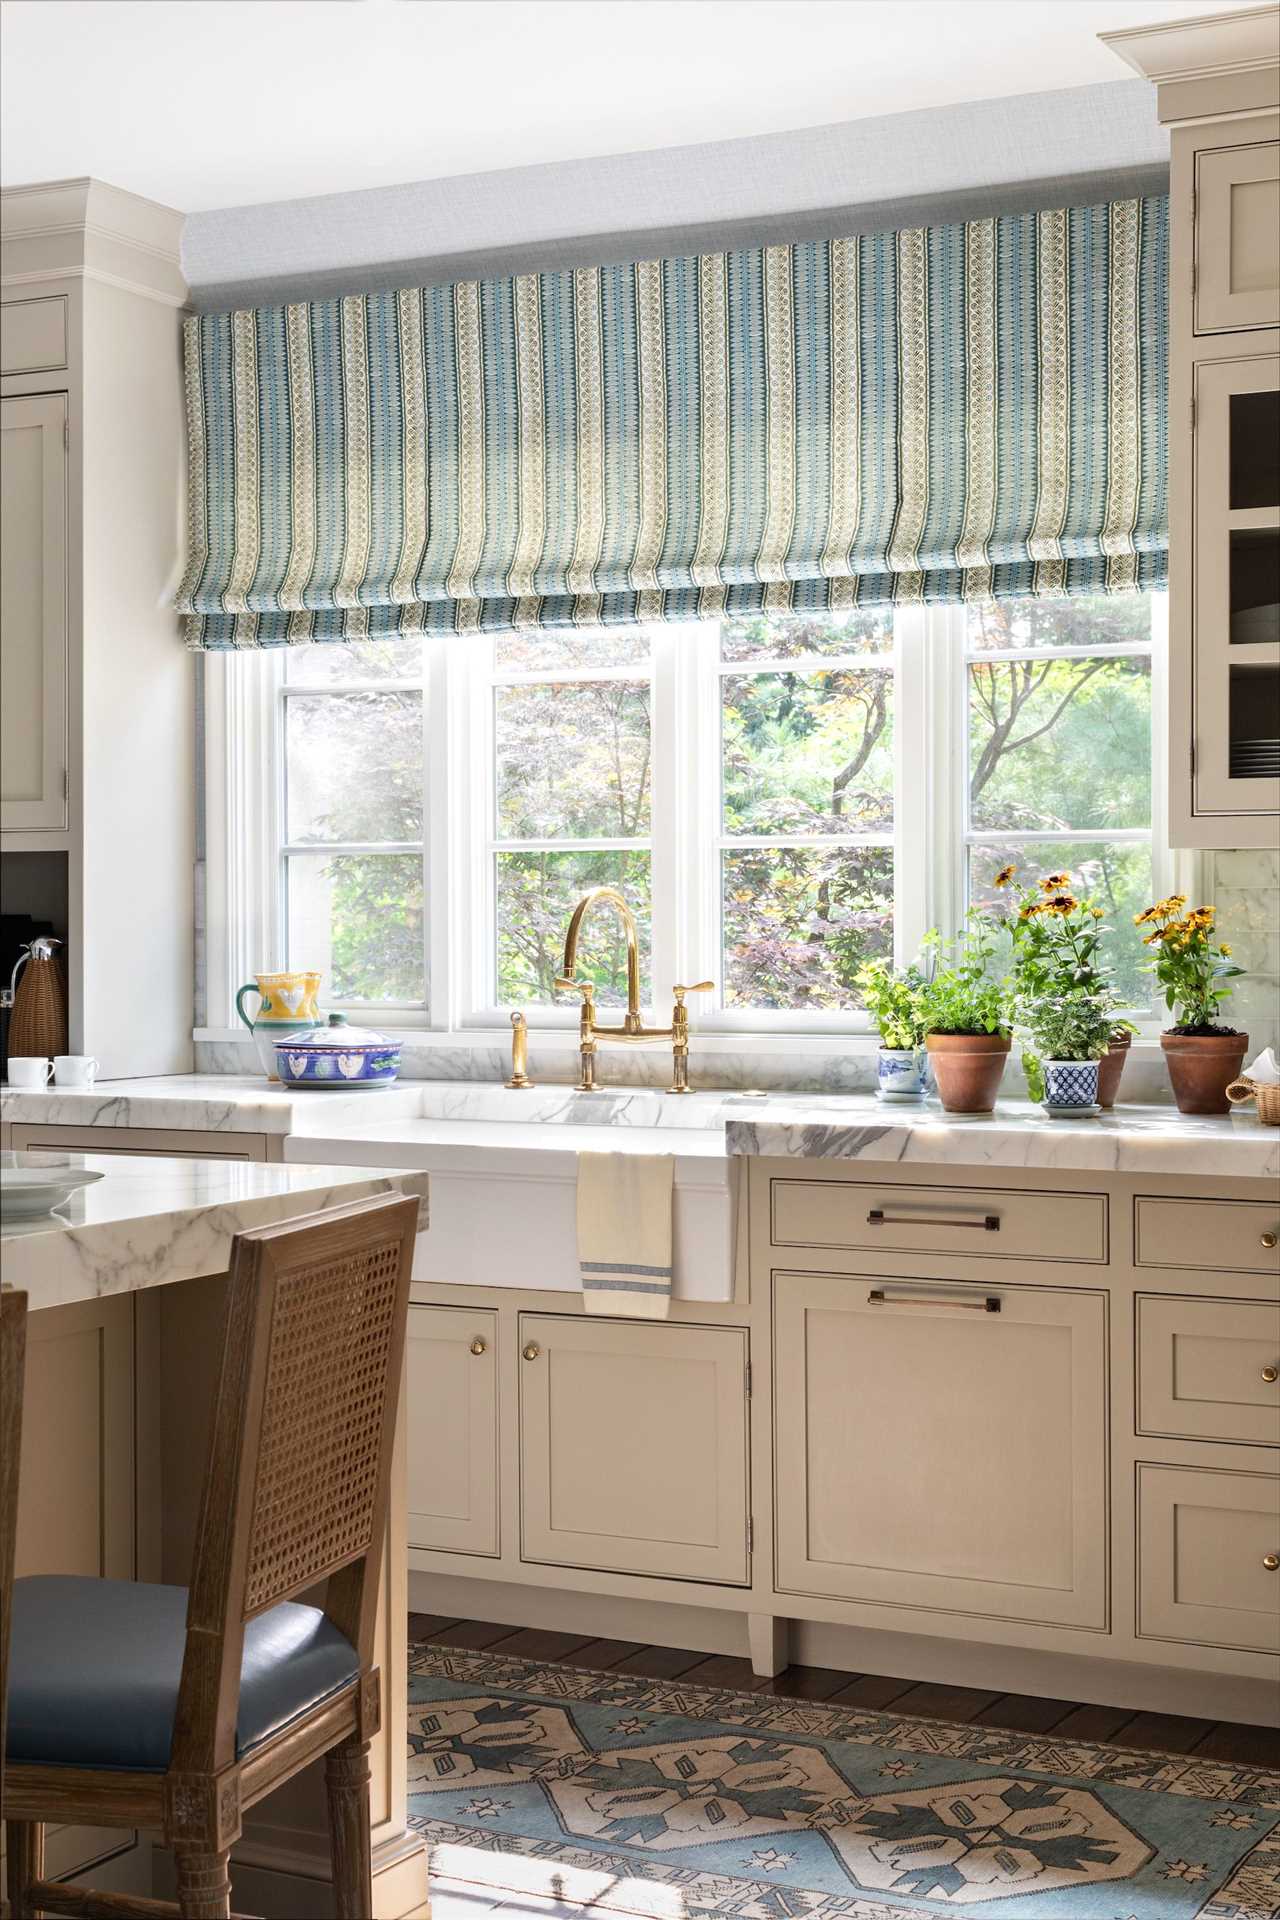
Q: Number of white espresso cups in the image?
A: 2